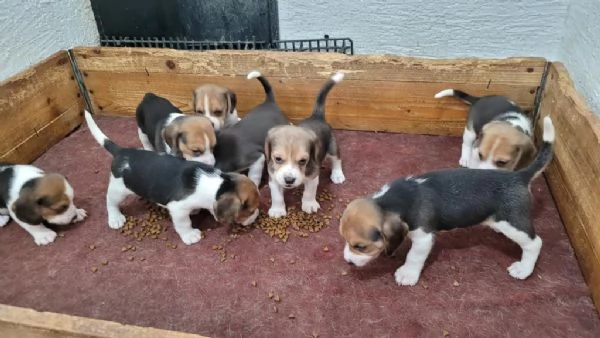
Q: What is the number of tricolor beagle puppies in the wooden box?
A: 8